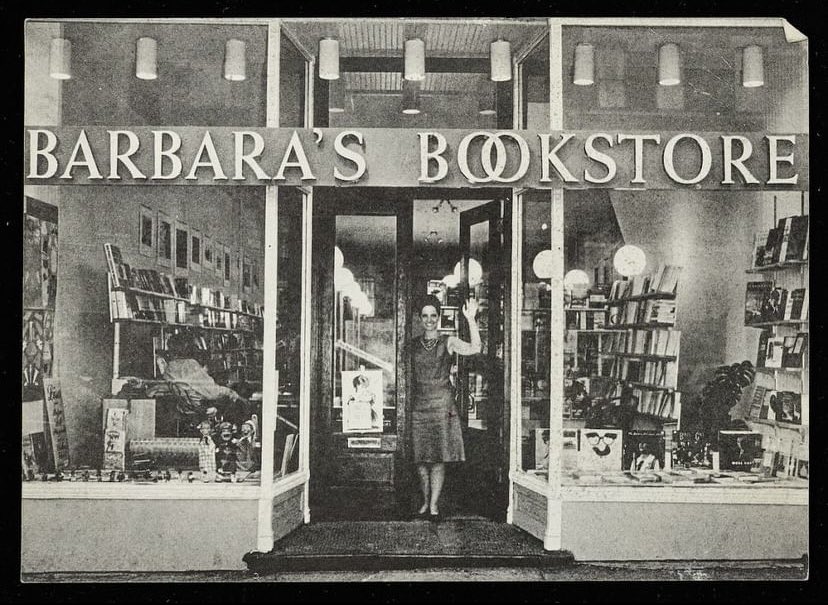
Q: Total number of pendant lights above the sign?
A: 9